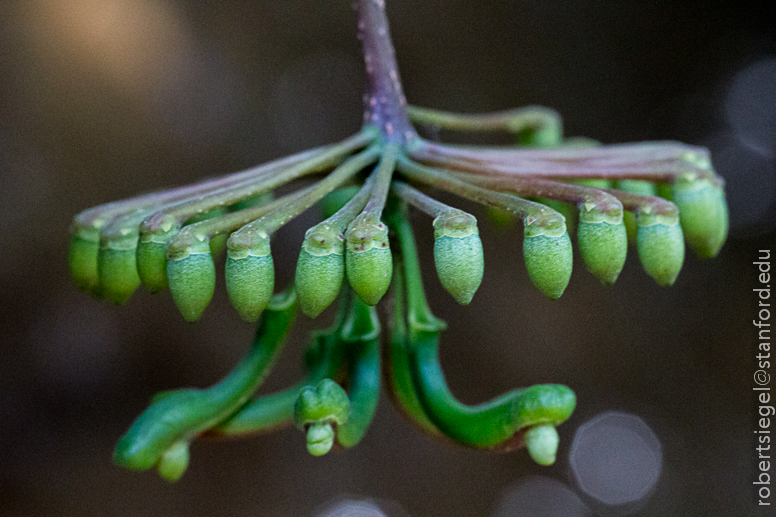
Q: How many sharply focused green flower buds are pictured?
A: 8